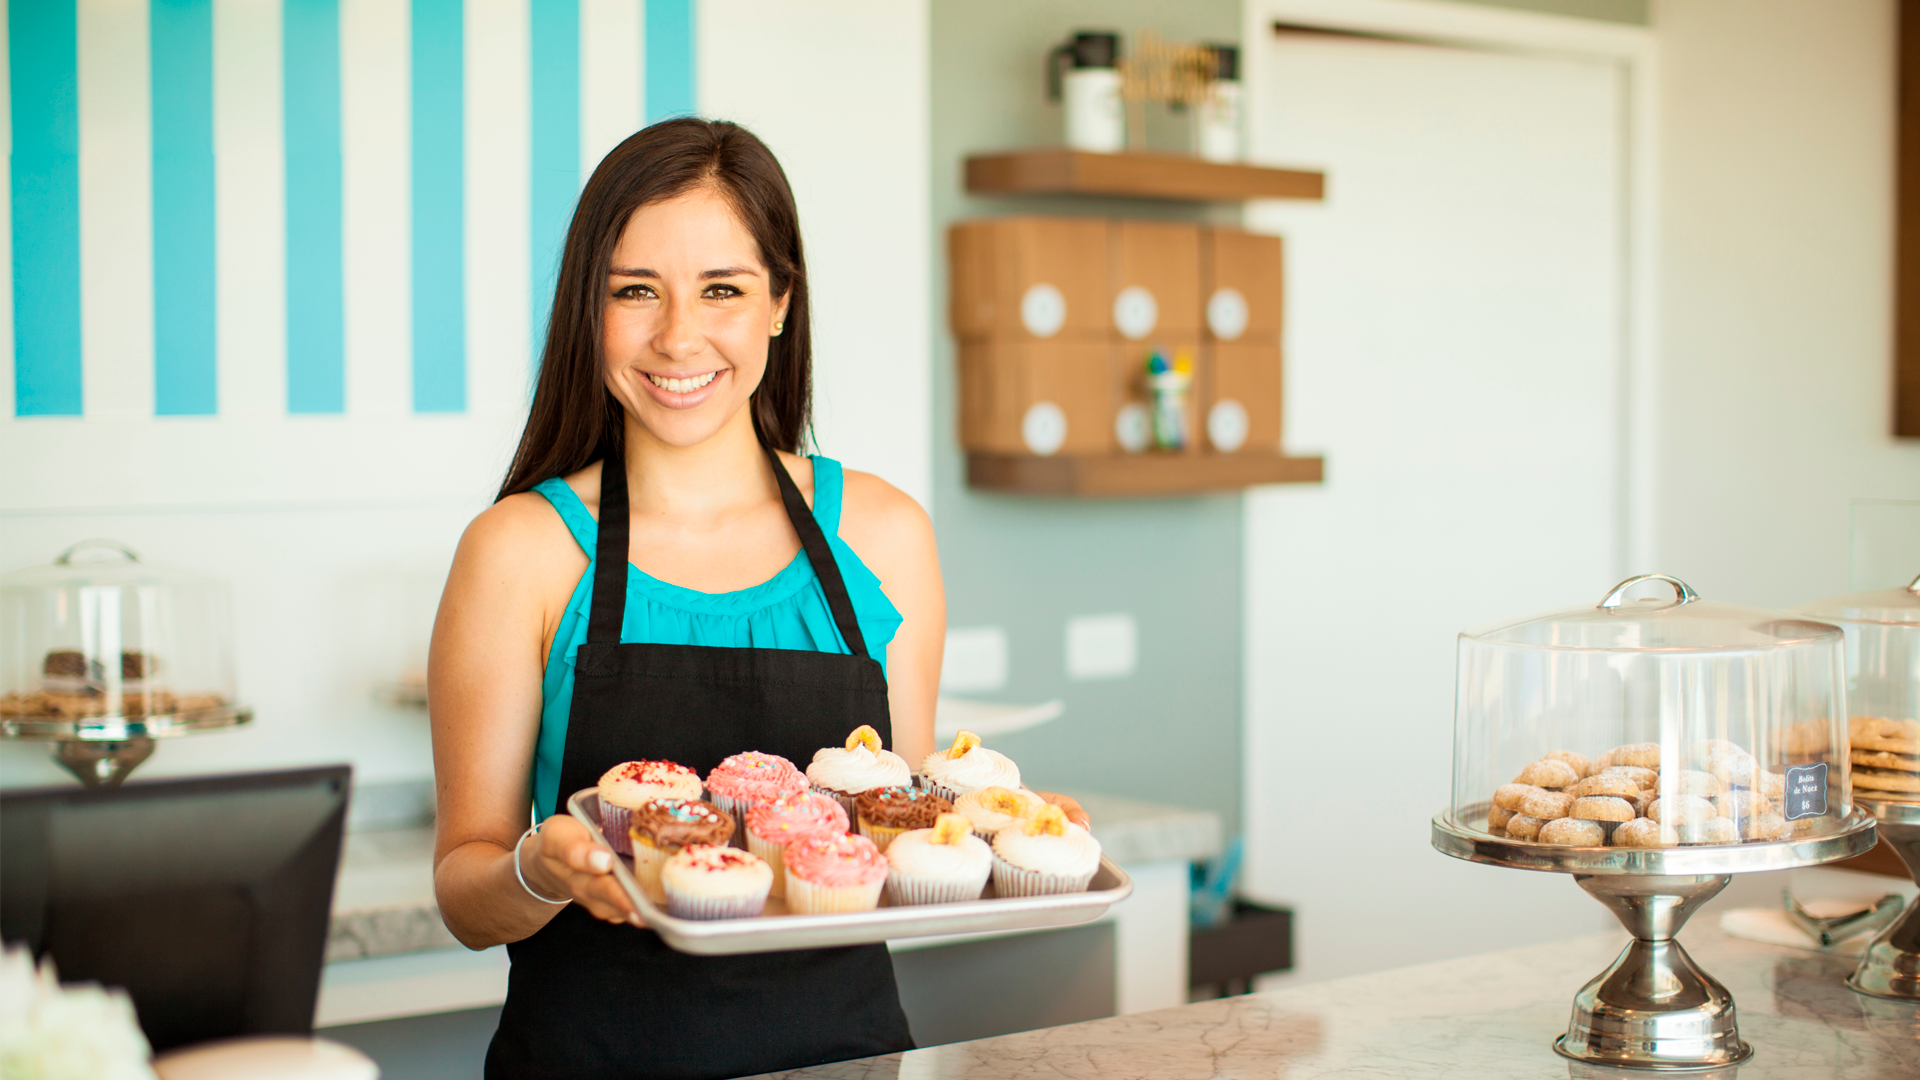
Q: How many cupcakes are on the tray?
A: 12